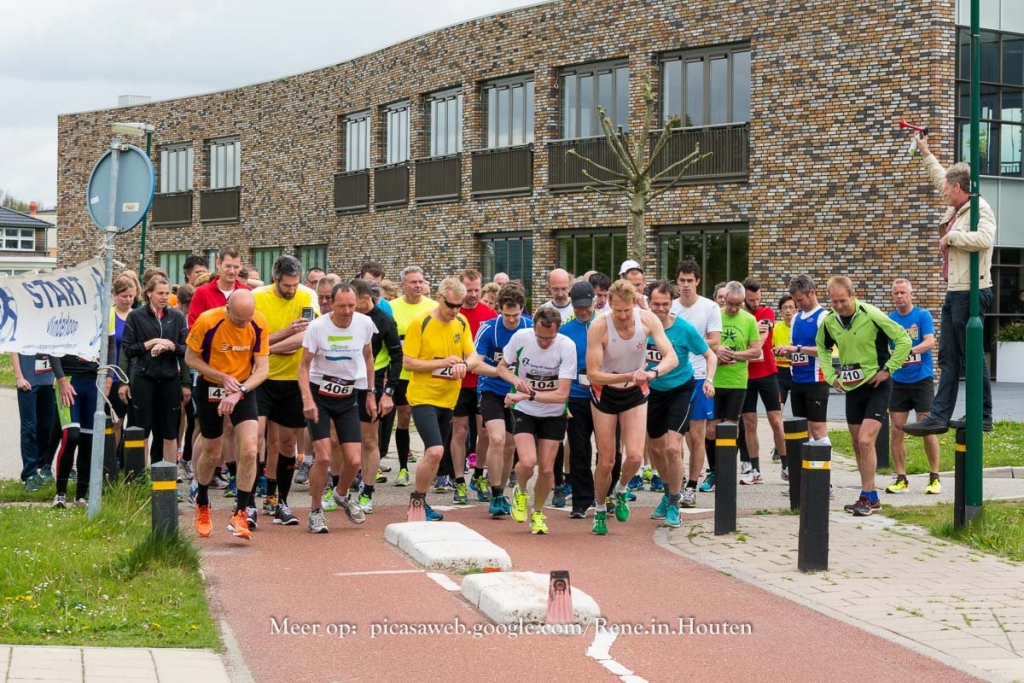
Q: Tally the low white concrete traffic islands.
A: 2